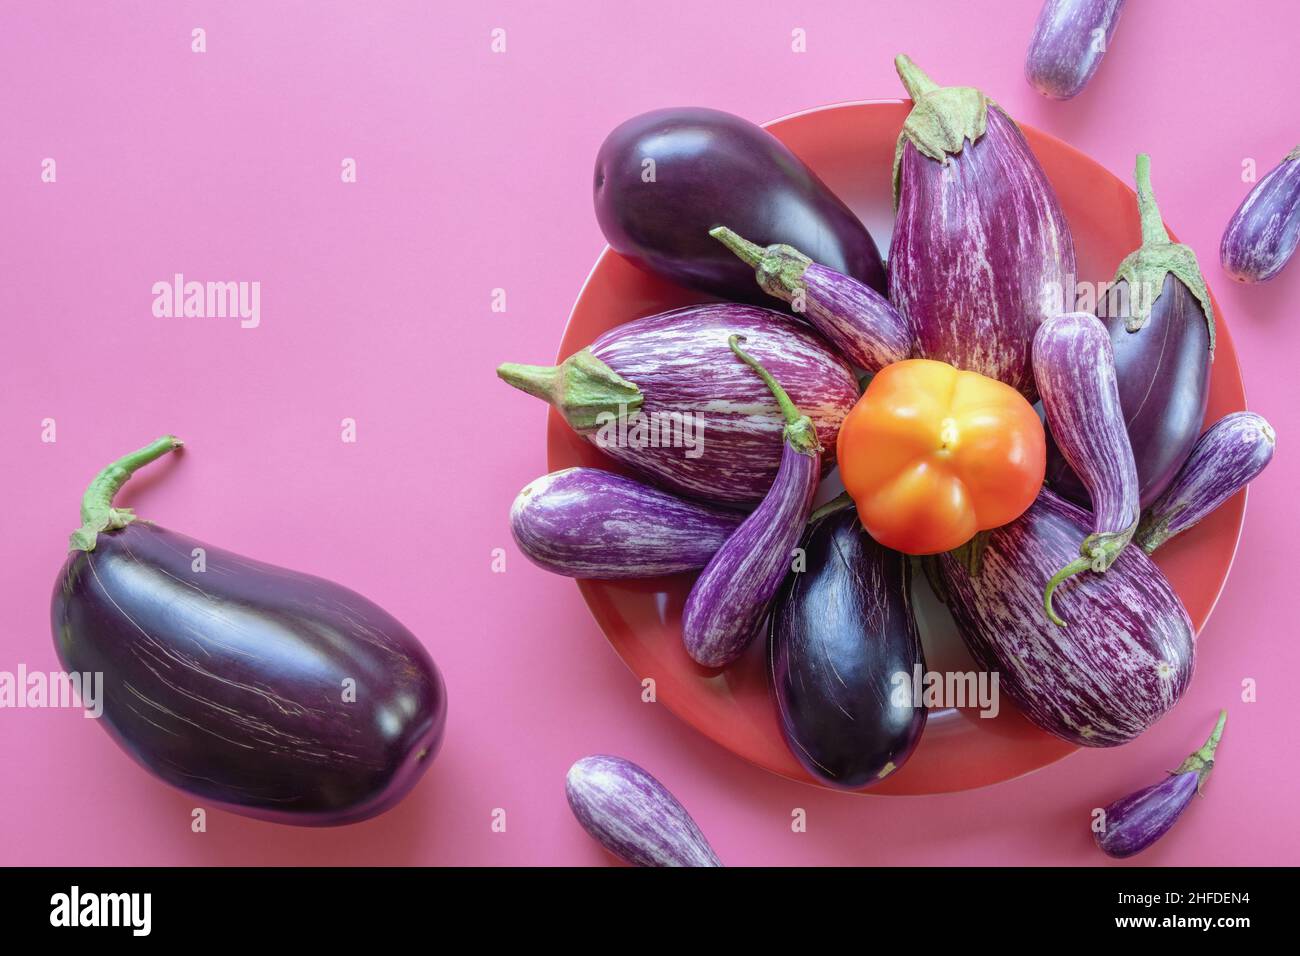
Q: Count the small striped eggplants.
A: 9